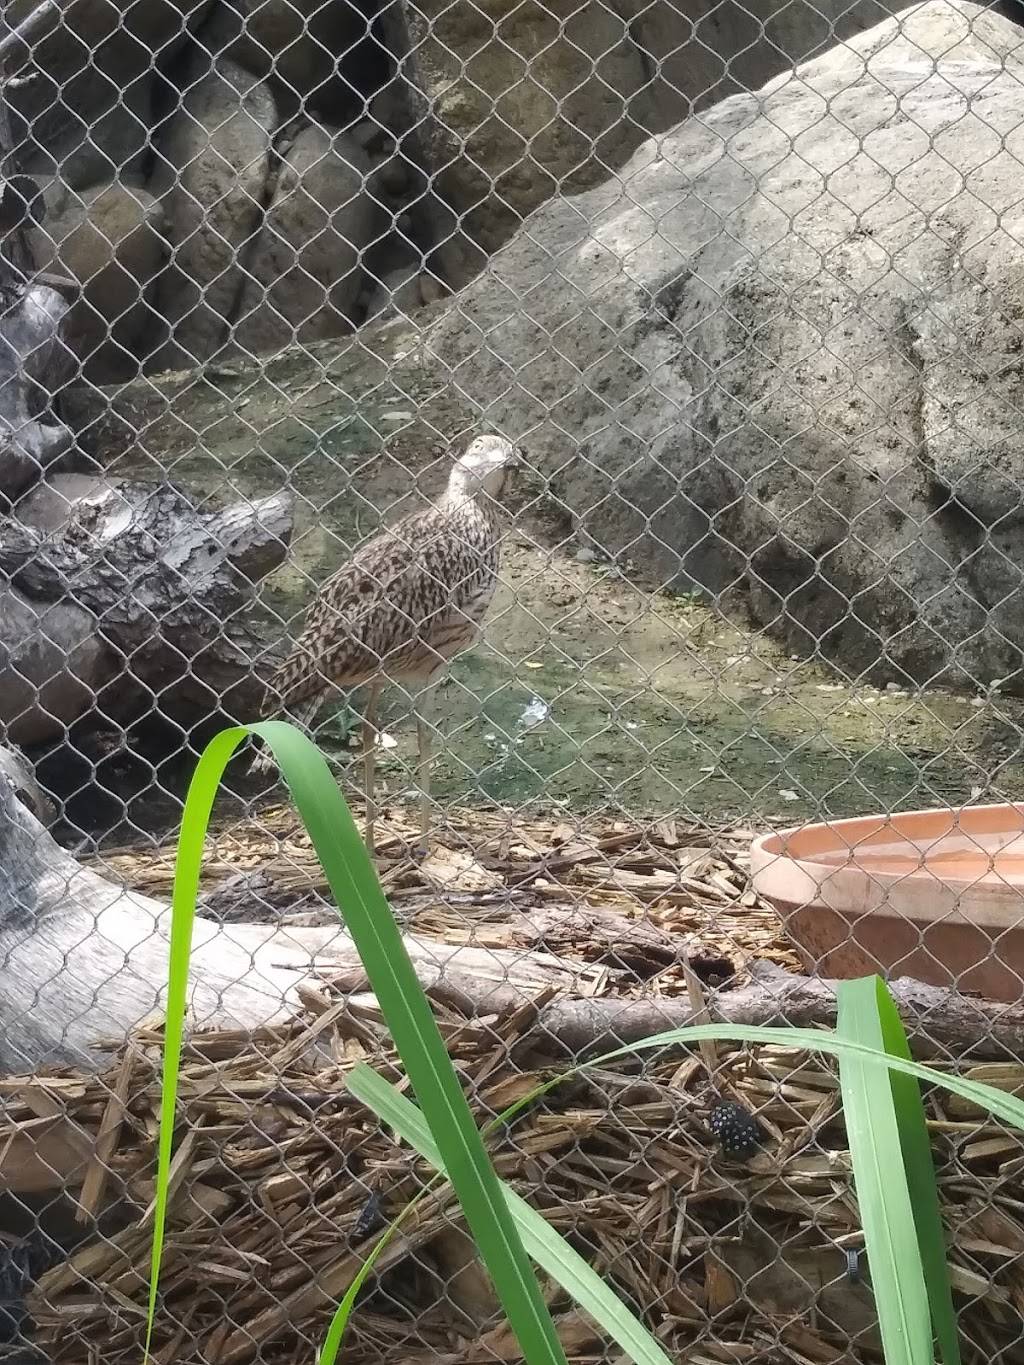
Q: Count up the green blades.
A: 4